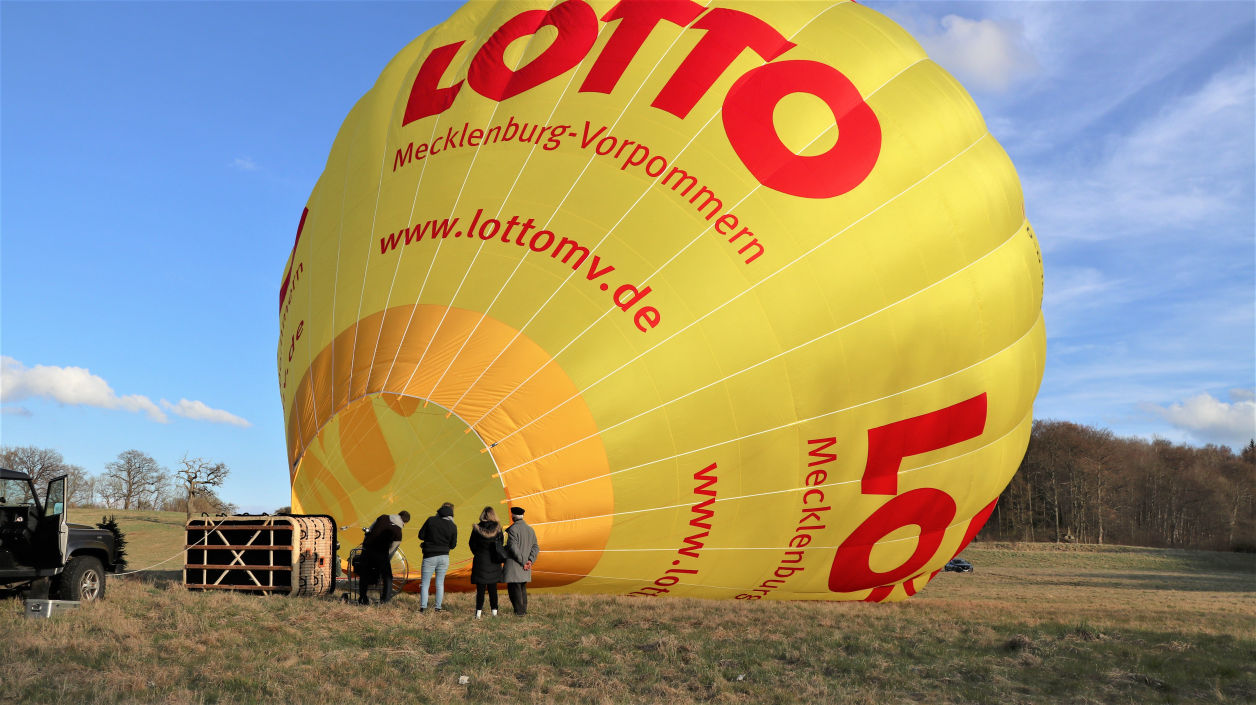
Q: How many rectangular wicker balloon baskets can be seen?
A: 1